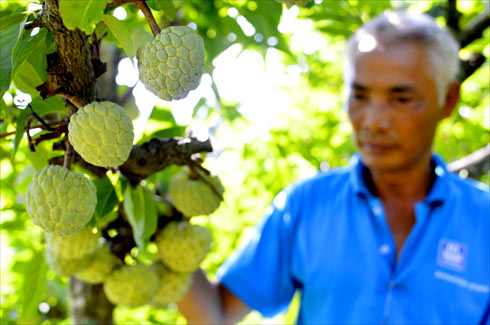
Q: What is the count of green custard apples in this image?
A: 9